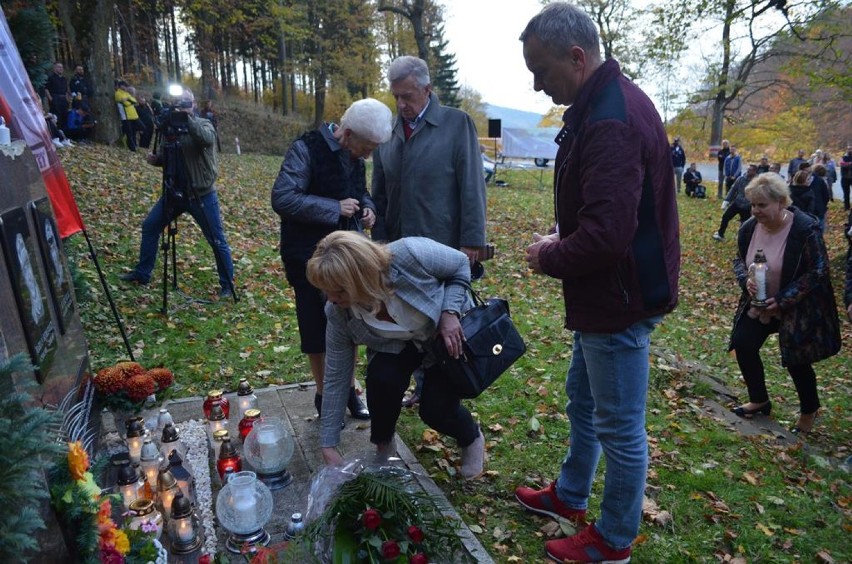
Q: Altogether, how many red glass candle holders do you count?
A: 3